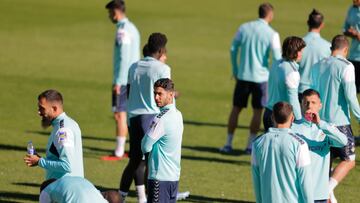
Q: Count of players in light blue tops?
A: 12